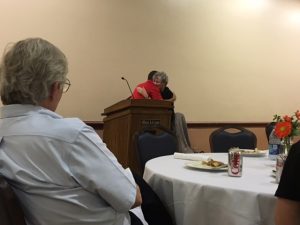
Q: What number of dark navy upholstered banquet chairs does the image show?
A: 3